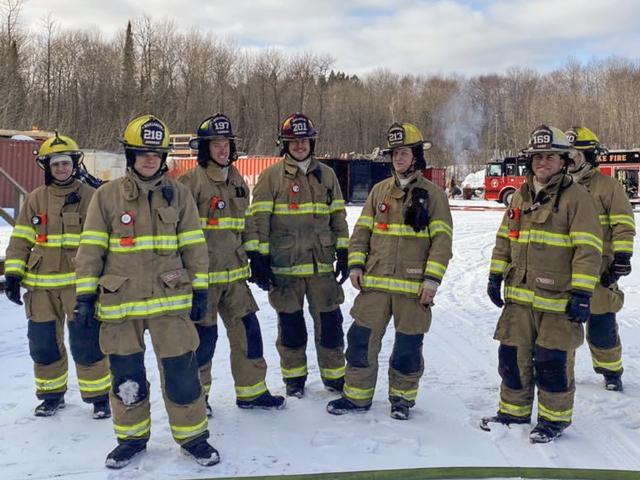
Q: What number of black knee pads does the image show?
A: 13